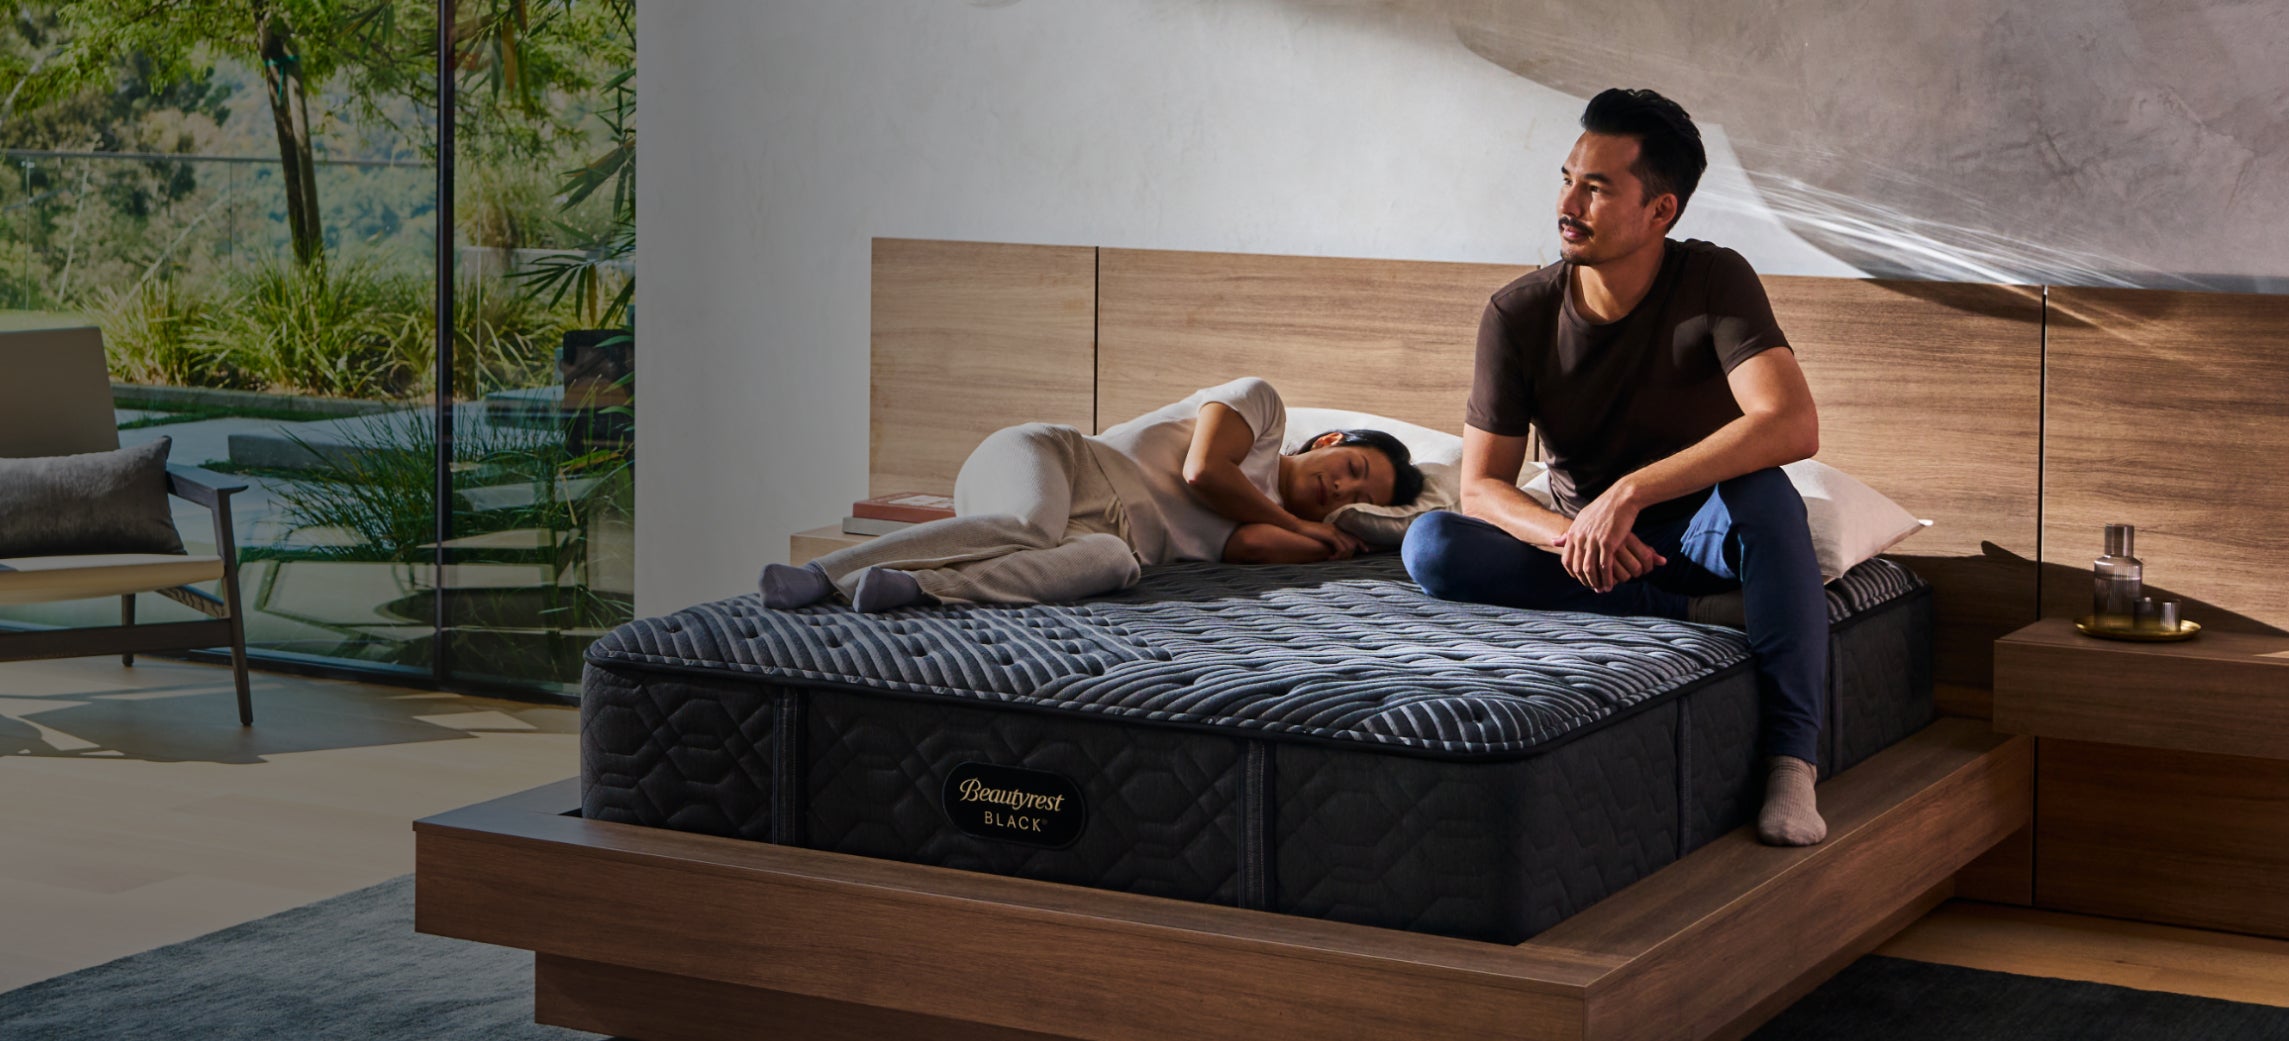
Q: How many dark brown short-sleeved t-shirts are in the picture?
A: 1